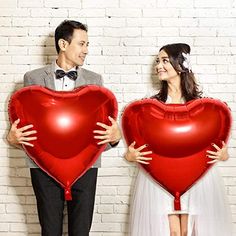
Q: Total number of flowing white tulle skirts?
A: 1